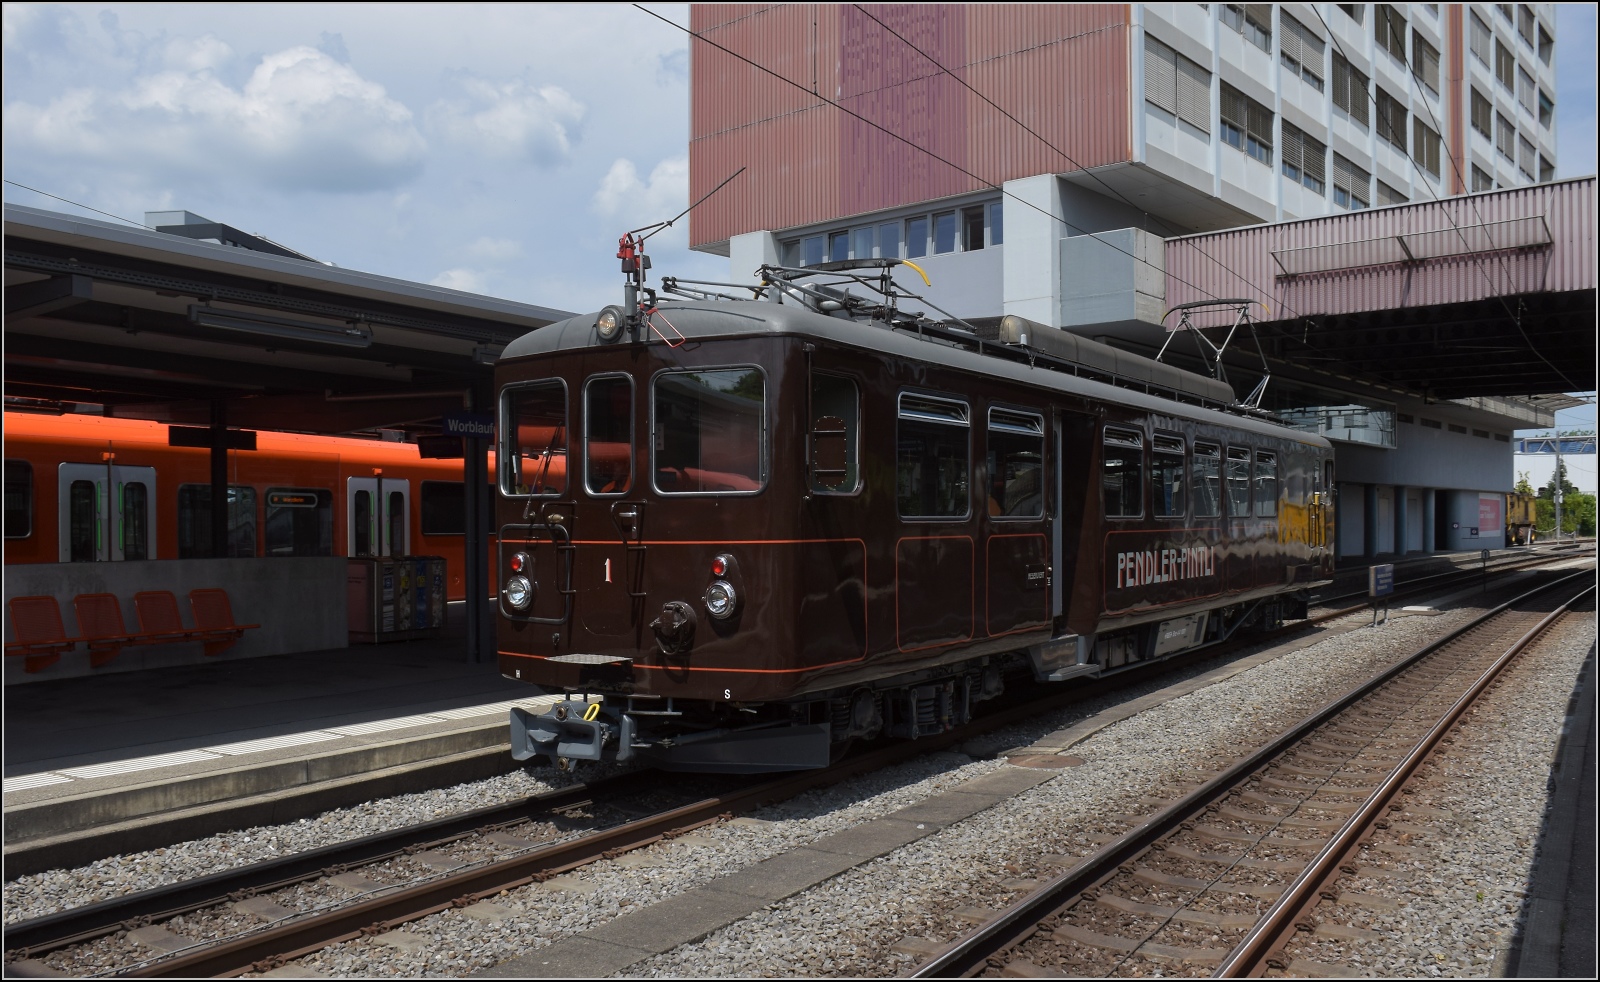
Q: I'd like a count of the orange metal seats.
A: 4